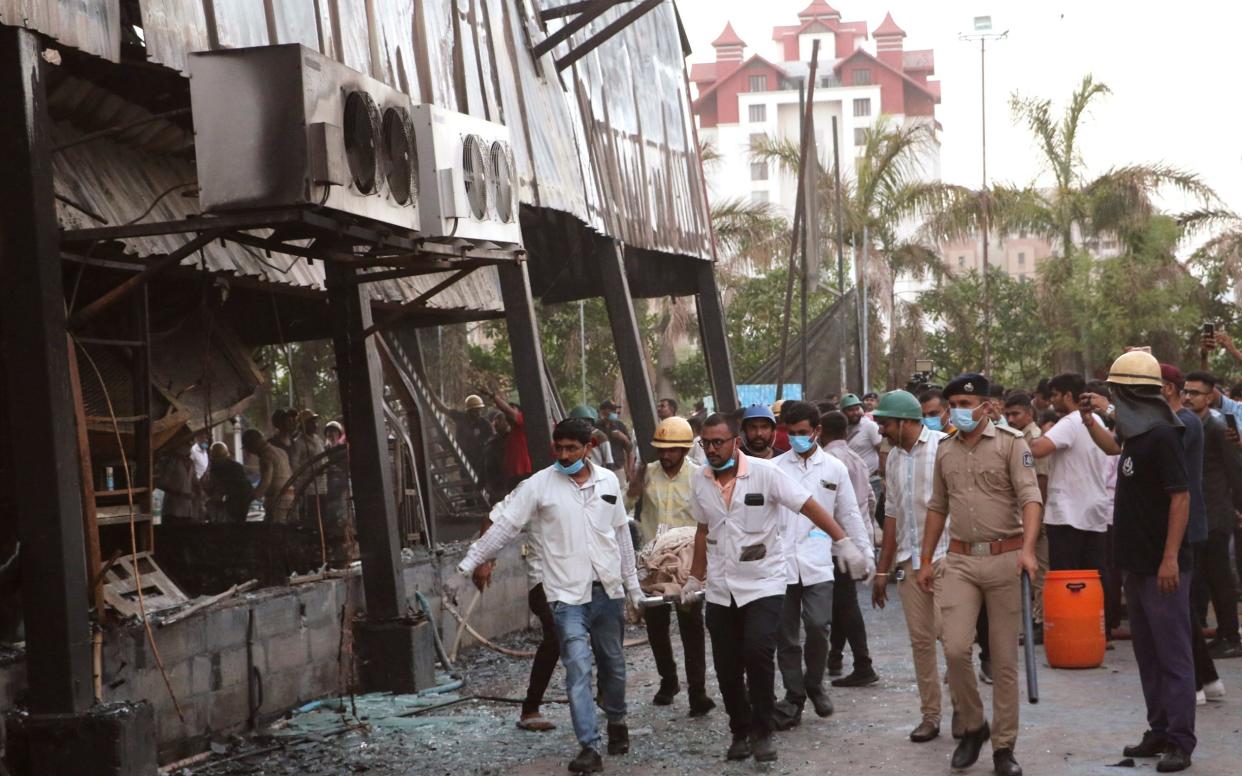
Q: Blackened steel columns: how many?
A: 5